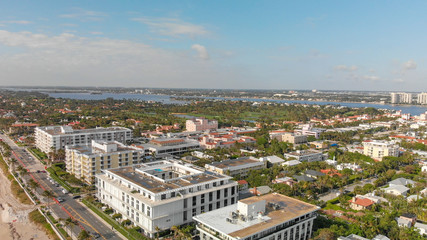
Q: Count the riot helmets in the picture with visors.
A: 0